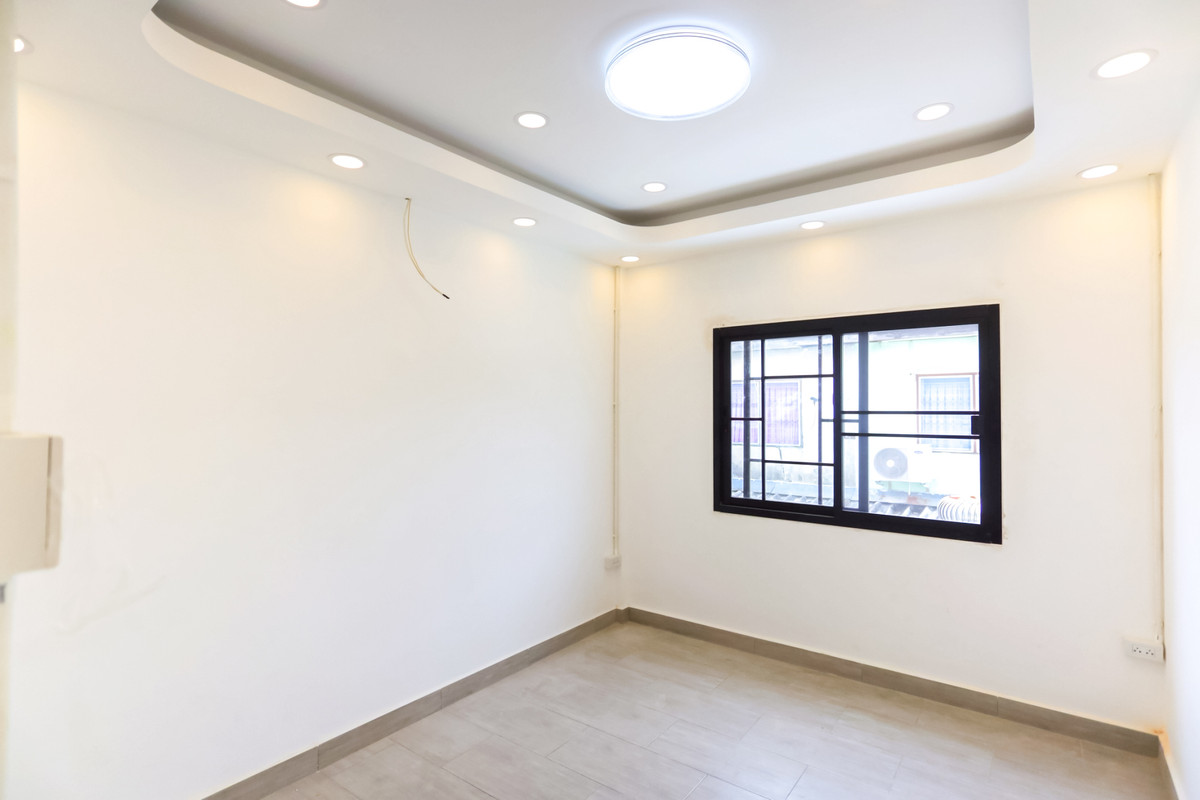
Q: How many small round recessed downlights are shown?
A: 11